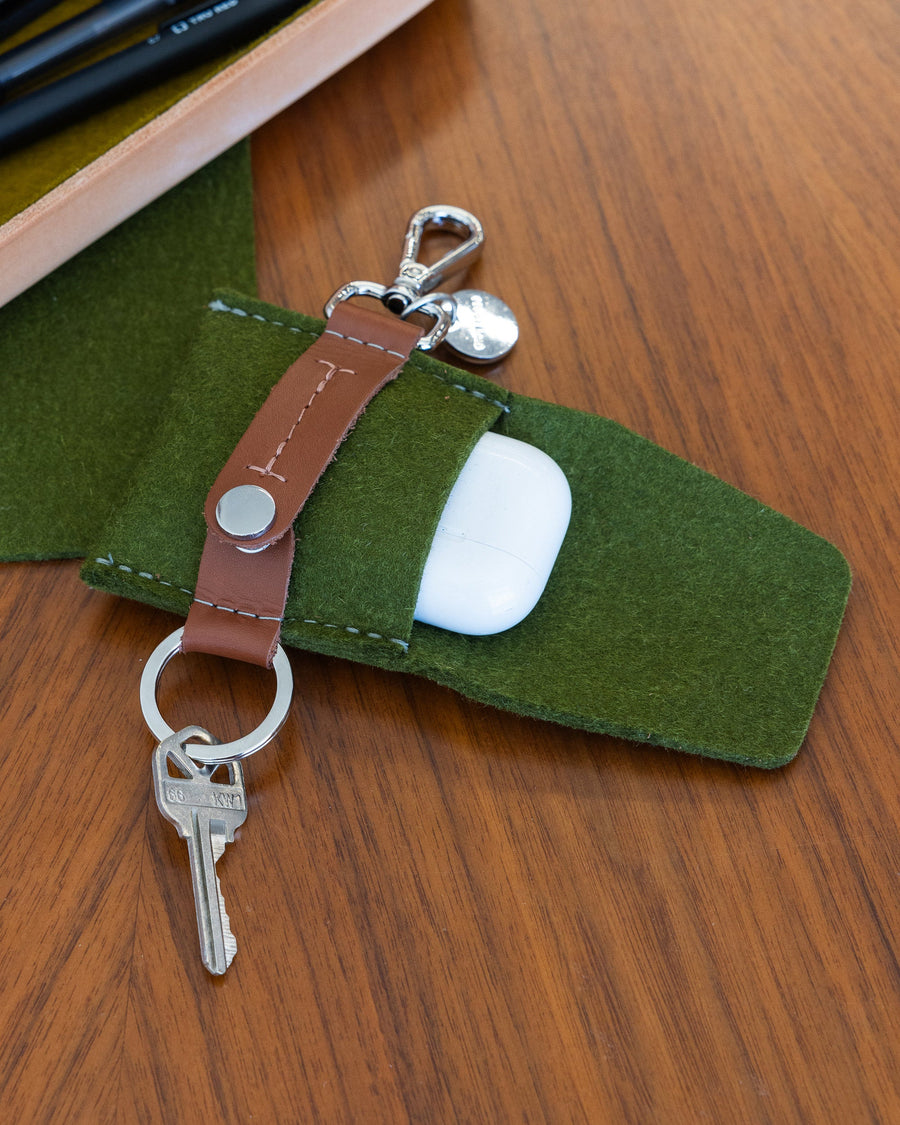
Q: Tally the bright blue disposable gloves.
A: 0